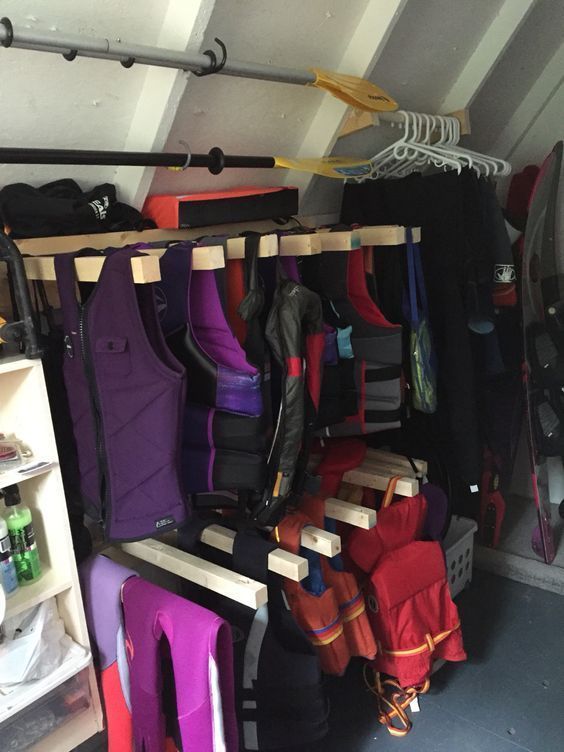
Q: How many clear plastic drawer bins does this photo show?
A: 1